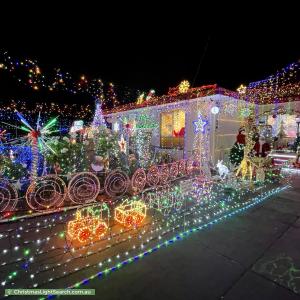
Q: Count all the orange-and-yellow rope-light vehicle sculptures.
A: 2